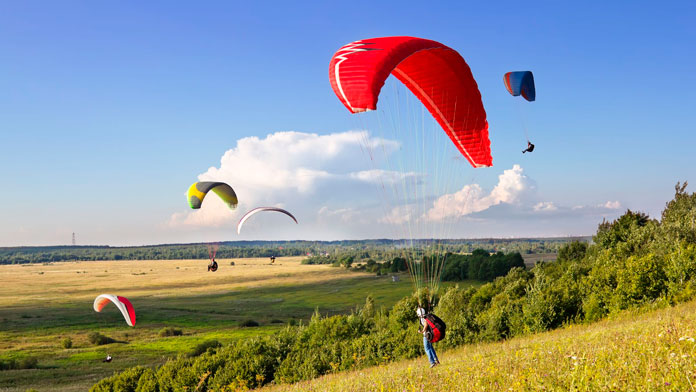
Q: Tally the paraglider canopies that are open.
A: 5